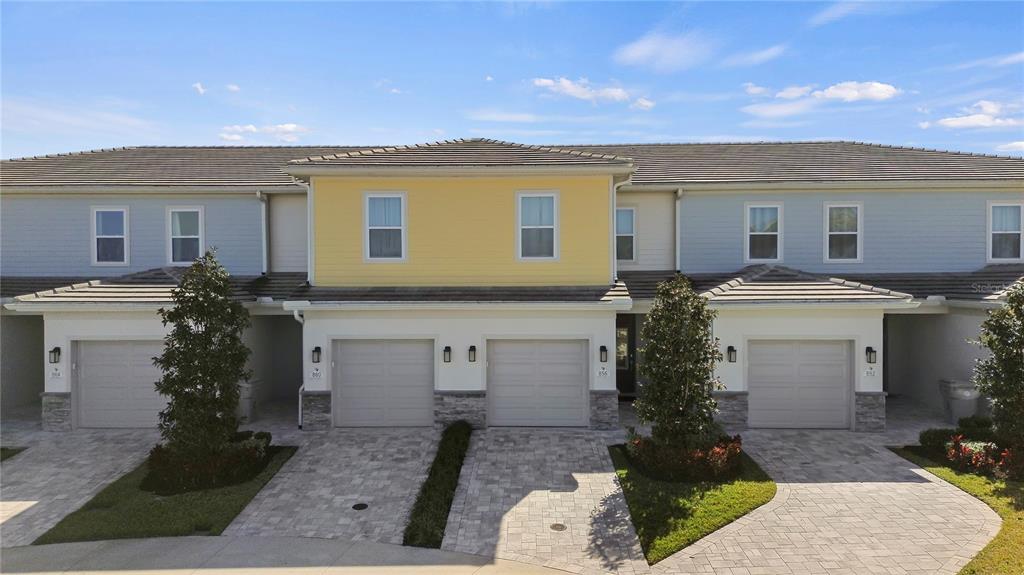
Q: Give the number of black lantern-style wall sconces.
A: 7